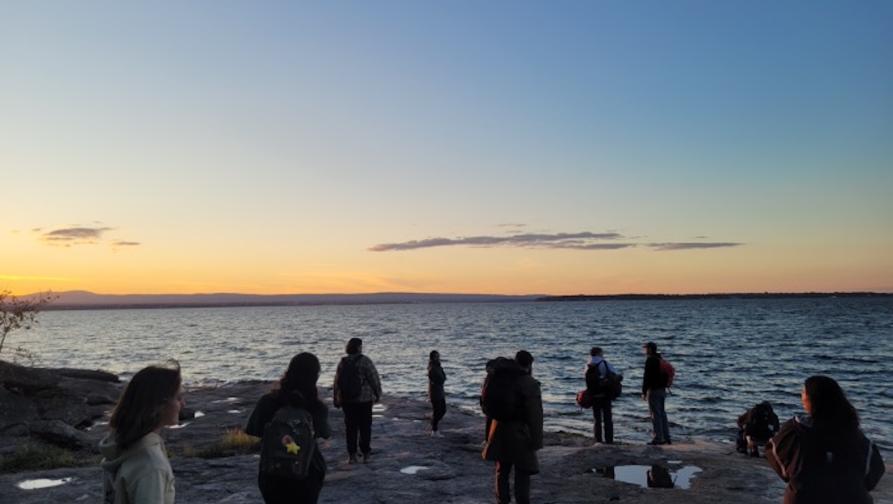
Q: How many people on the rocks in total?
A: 9